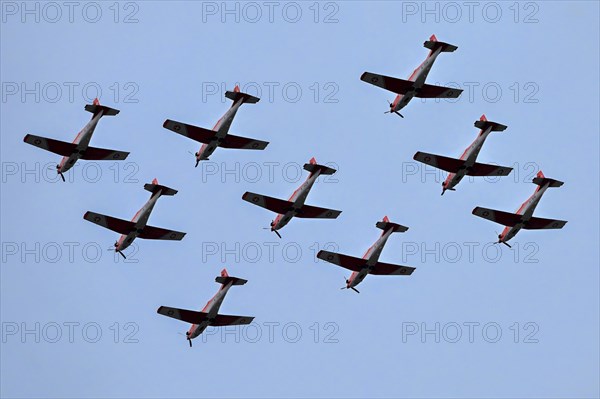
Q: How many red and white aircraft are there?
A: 9